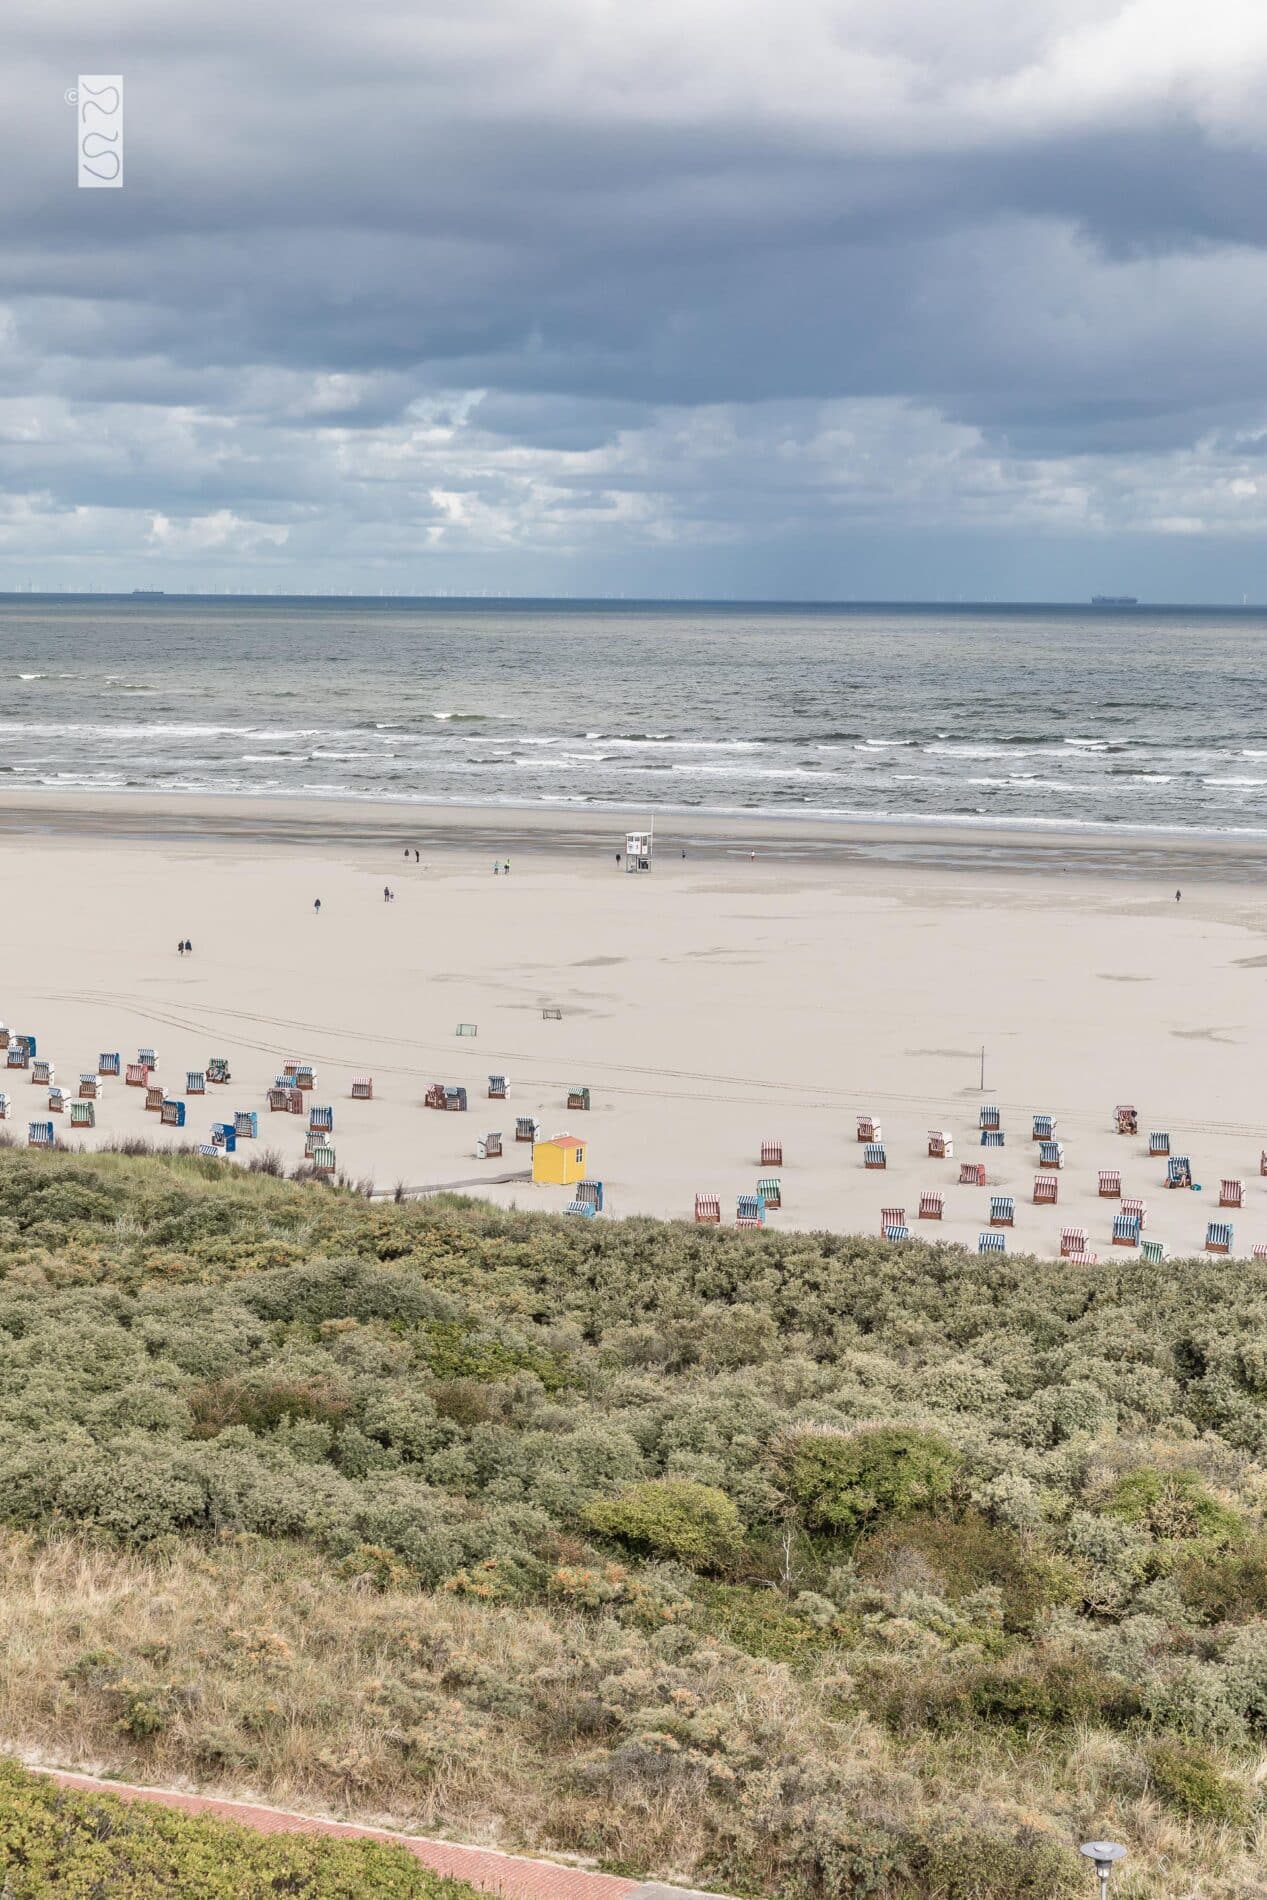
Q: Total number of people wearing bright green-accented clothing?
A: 1